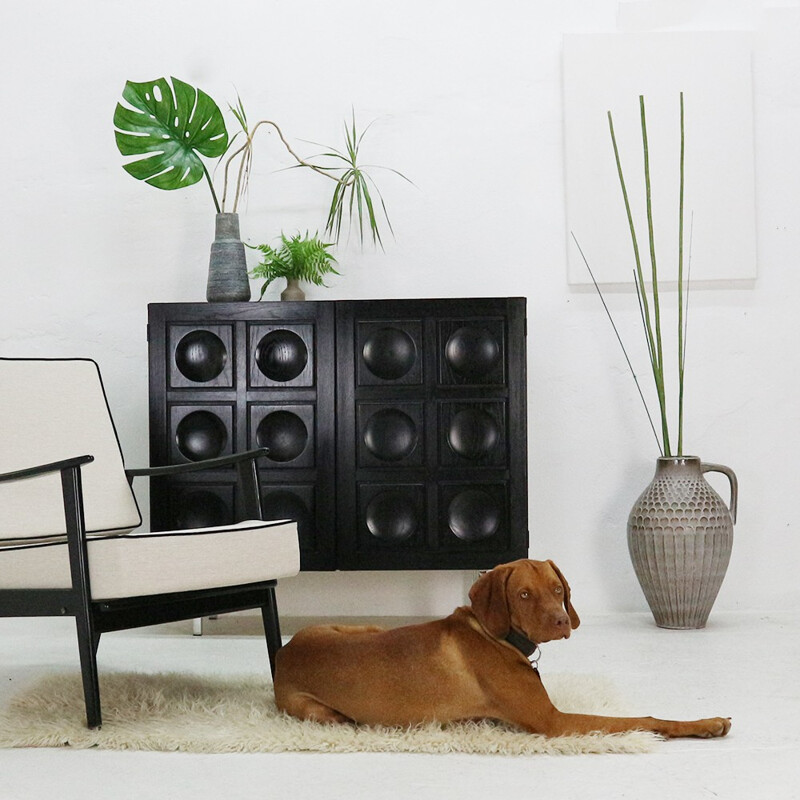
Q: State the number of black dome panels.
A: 12